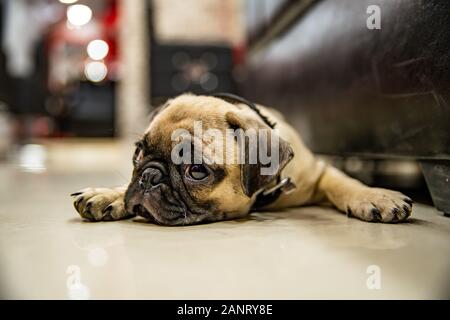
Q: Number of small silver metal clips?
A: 1